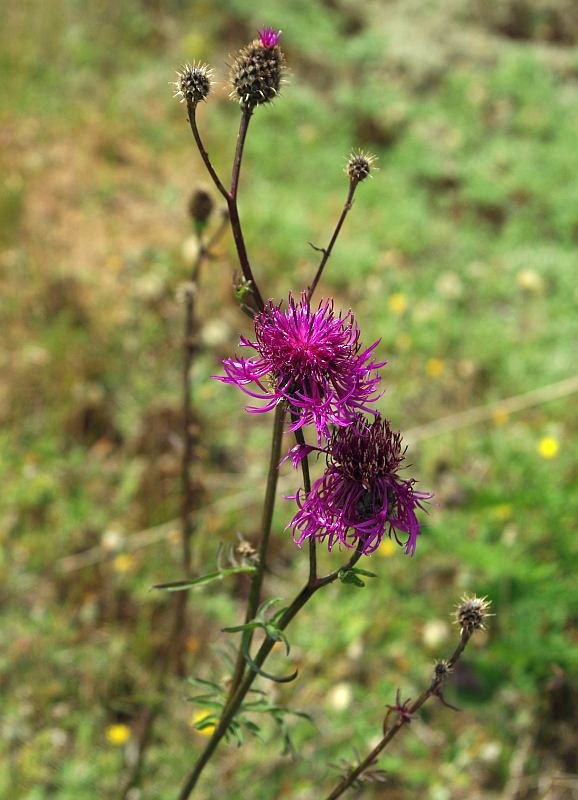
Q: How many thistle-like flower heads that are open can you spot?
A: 2